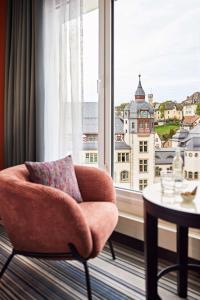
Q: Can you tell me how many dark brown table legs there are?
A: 2